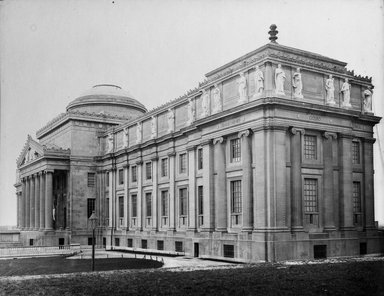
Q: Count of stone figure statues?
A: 15